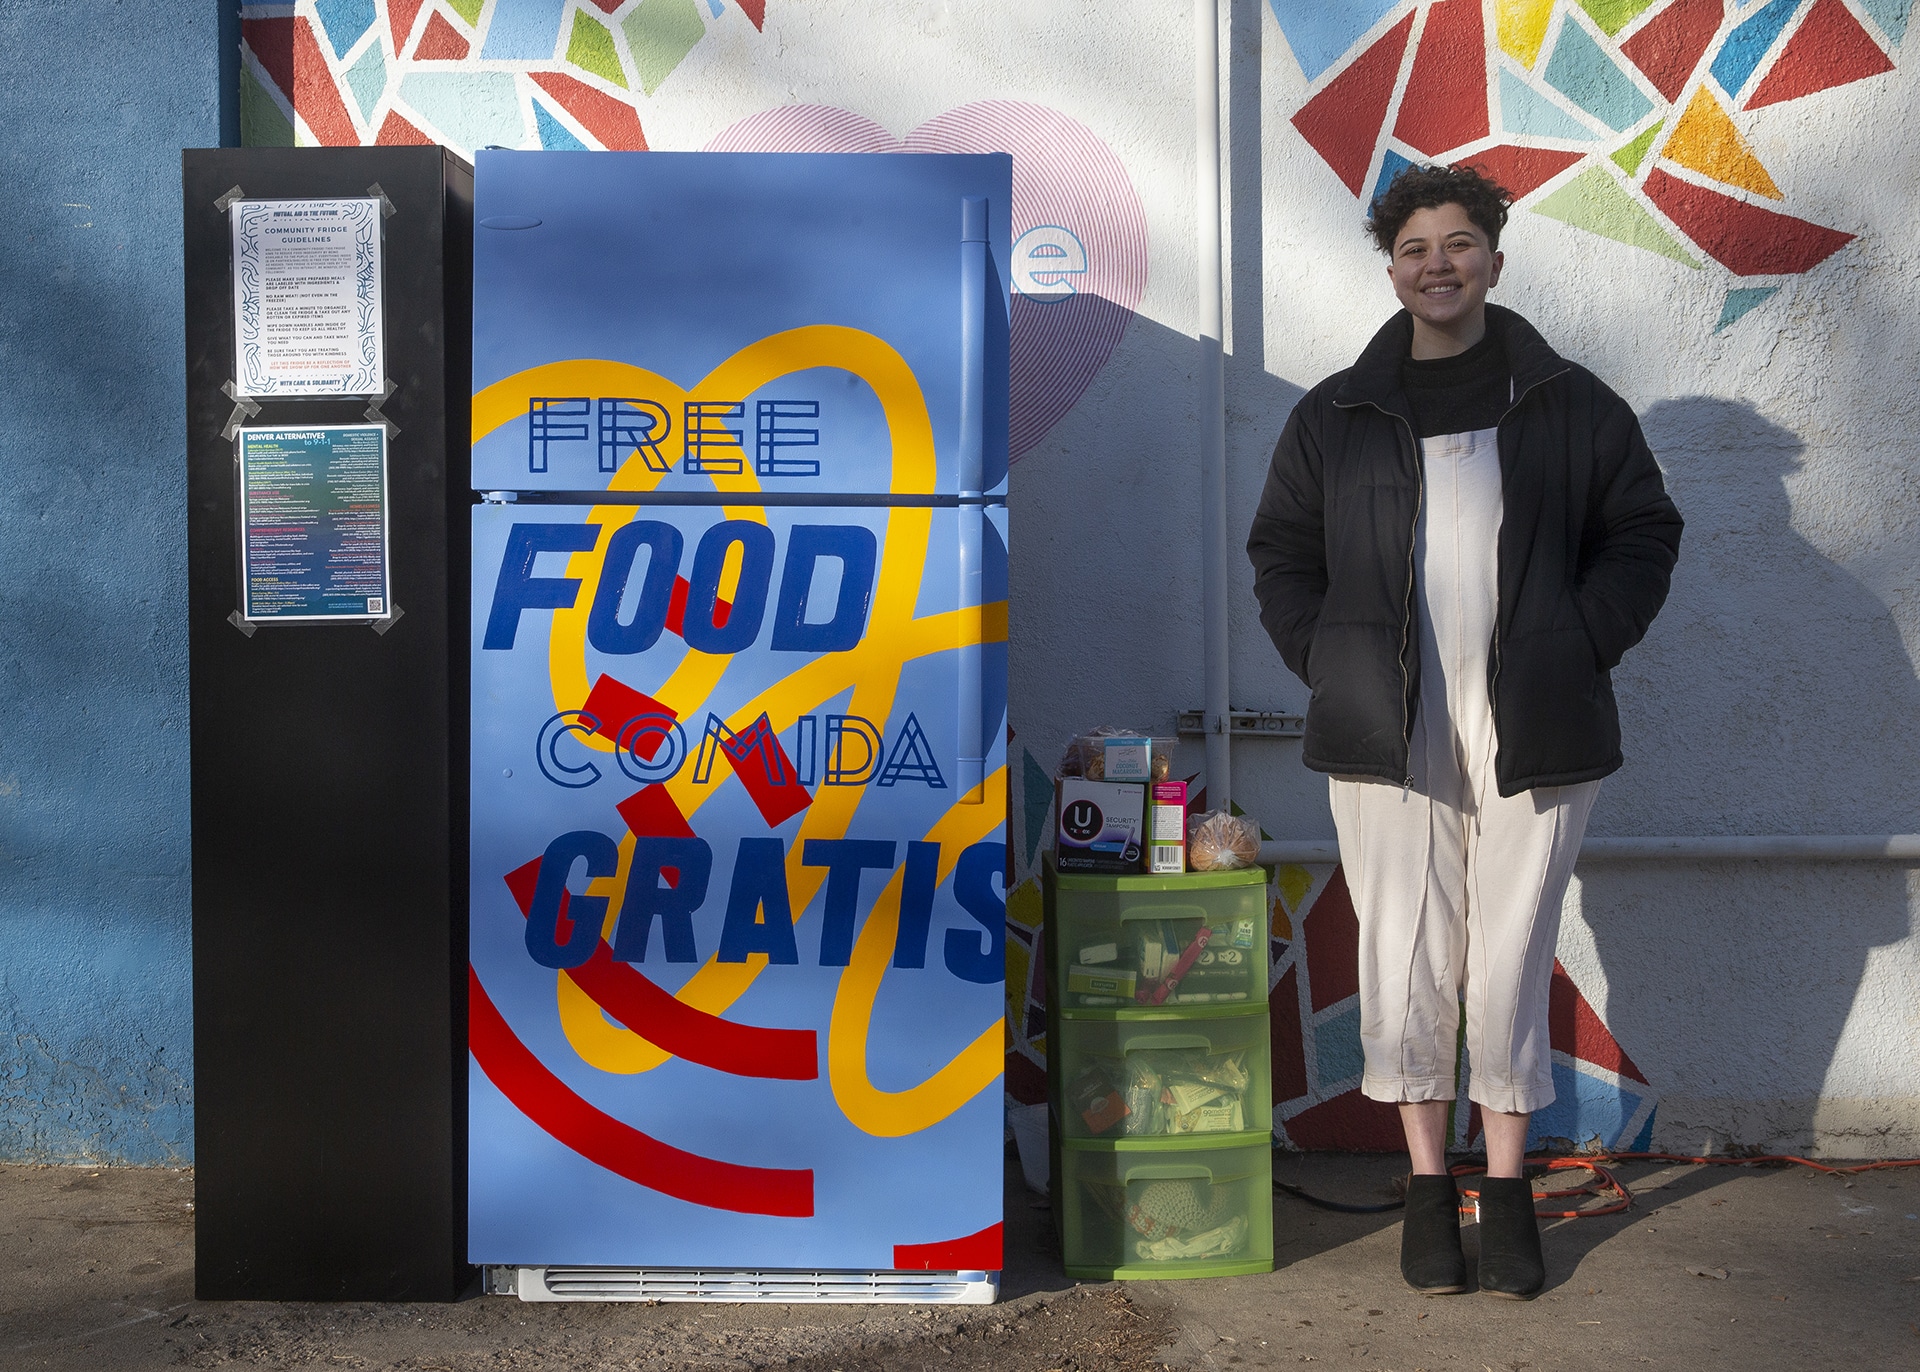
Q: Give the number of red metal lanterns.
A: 0